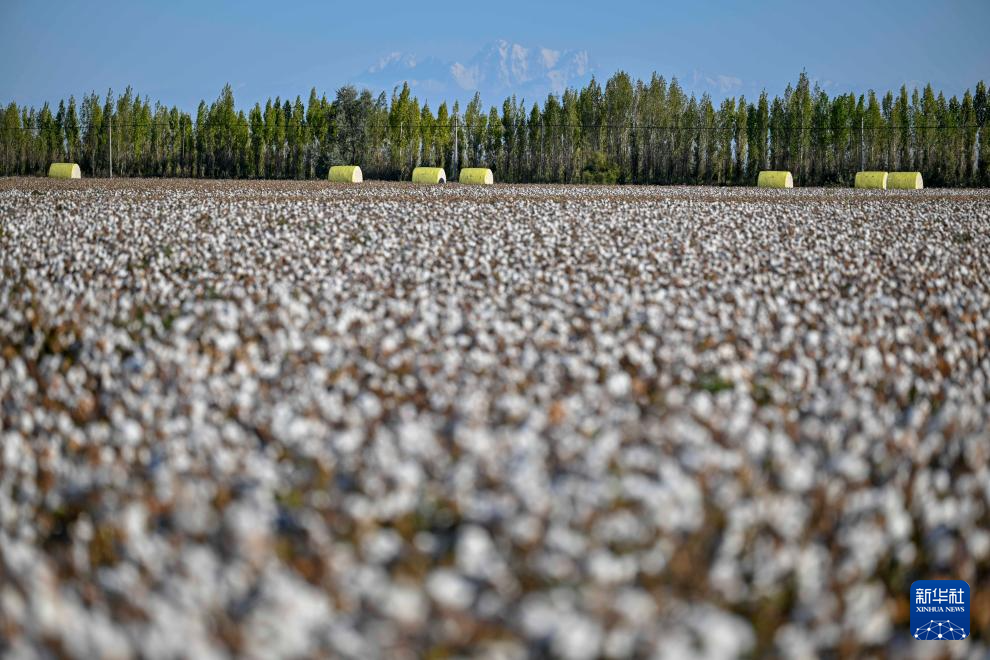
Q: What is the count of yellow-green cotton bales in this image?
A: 7